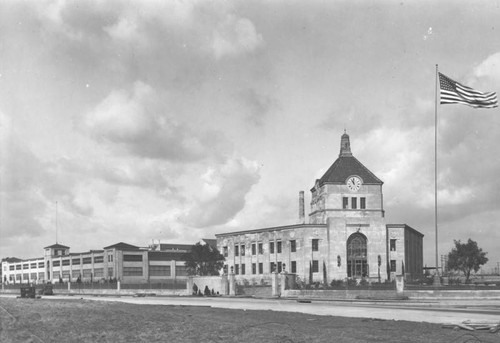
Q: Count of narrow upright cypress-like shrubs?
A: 4